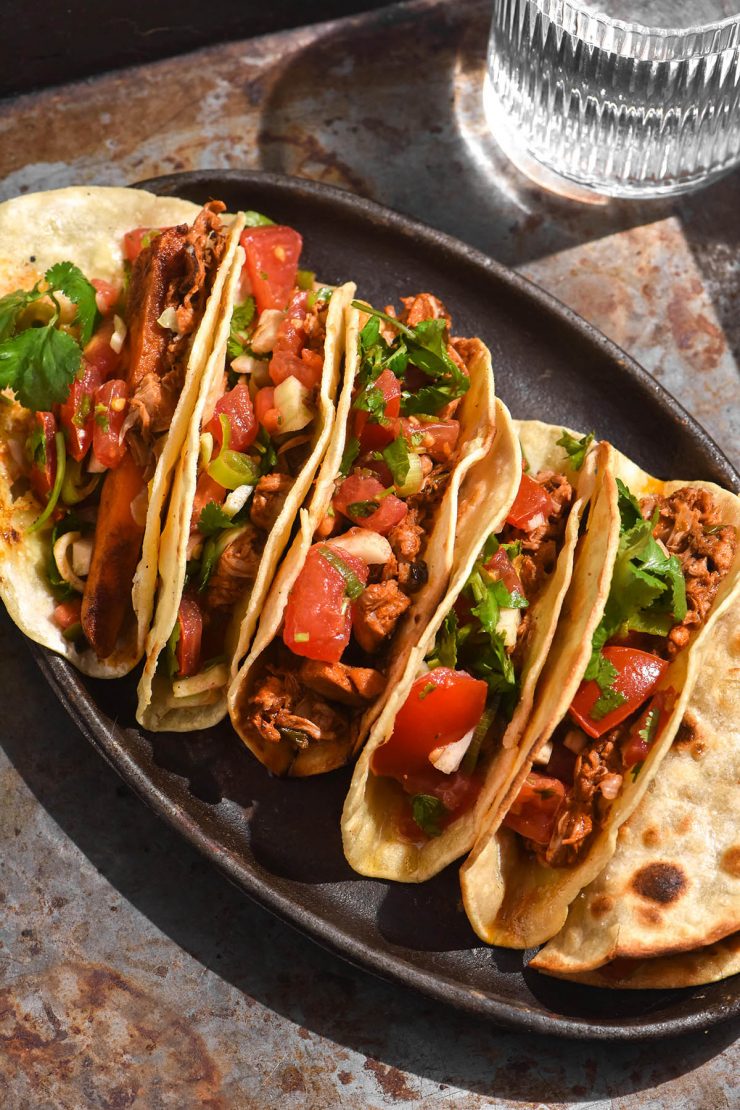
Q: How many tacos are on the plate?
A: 5